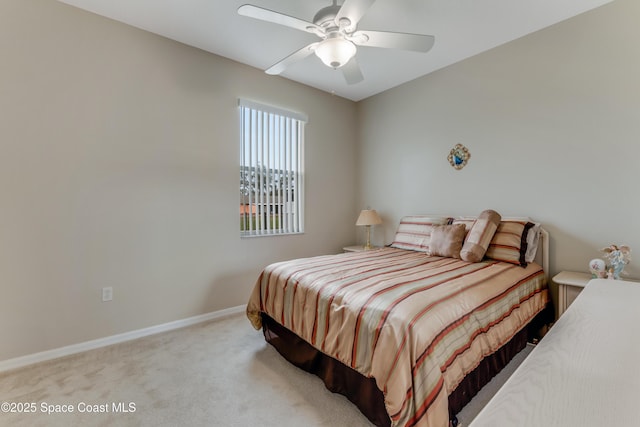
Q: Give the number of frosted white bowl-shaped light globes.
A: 1